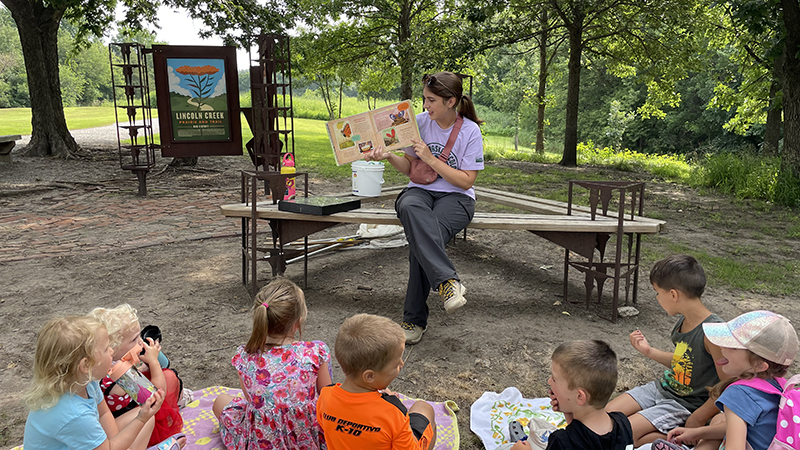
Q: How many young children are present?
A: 7